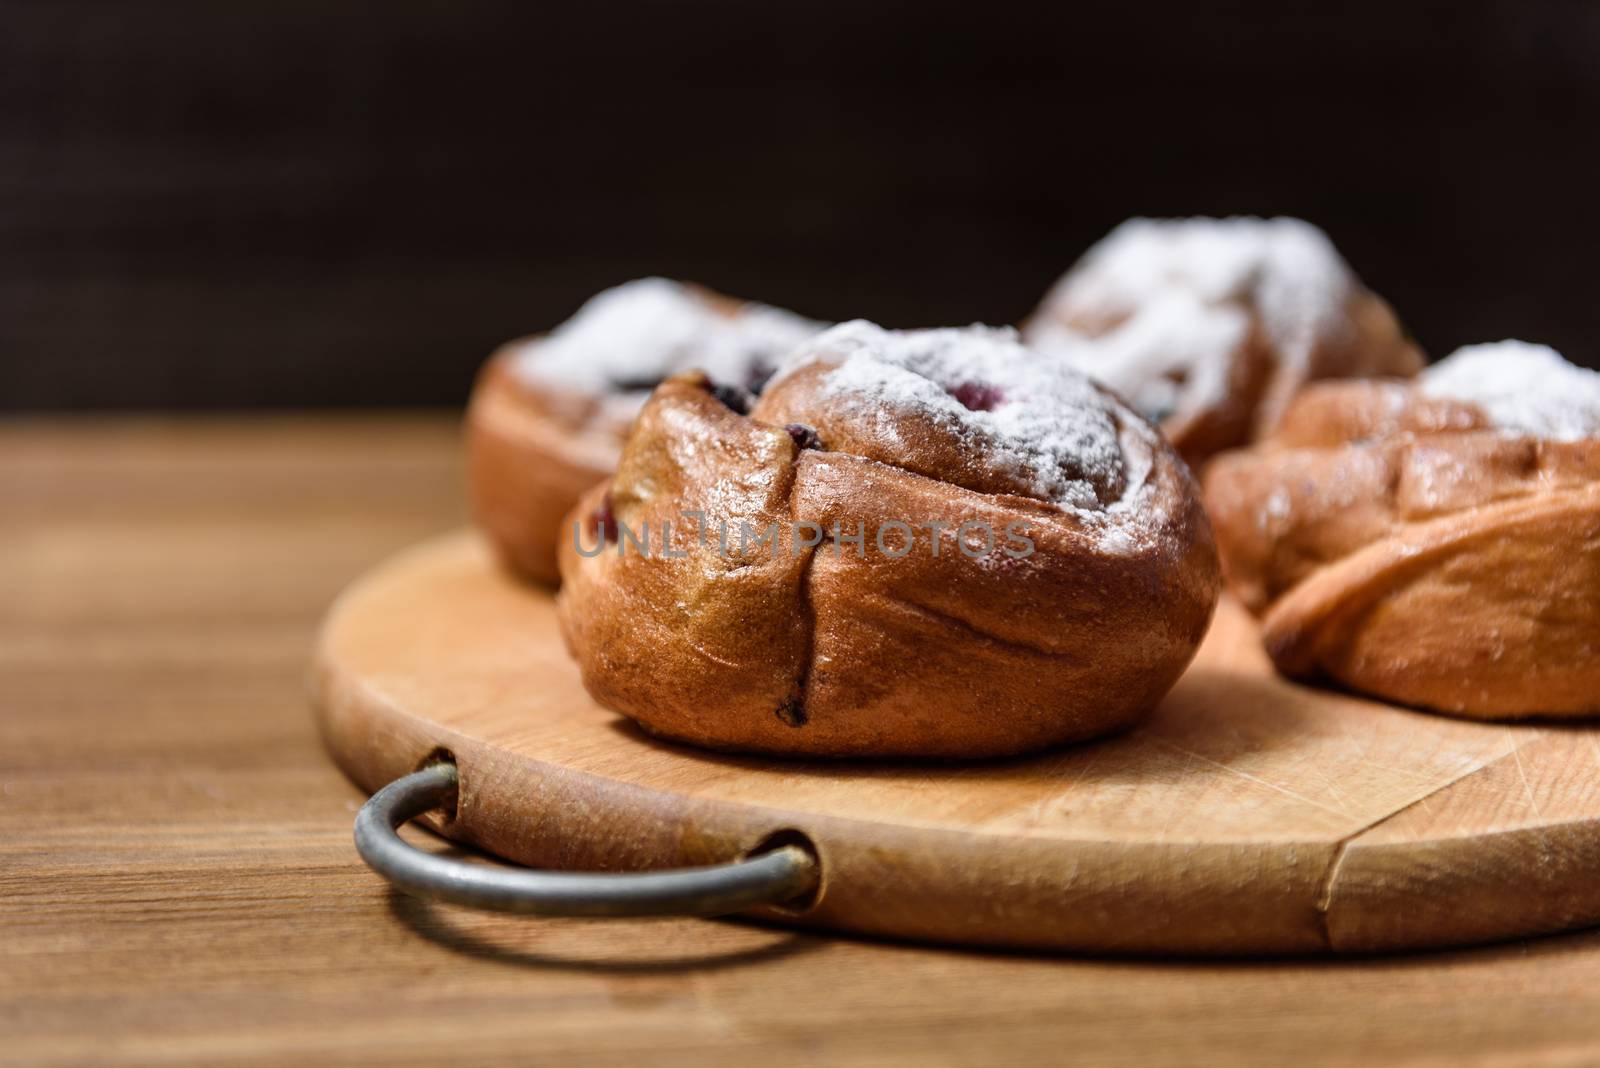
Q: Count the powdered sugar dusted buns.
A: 4